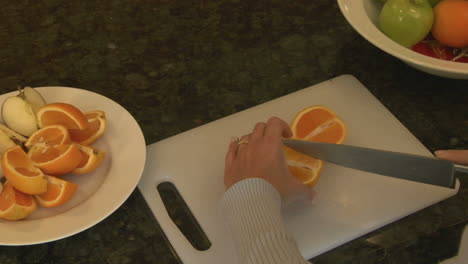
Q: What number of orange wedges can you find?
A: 8